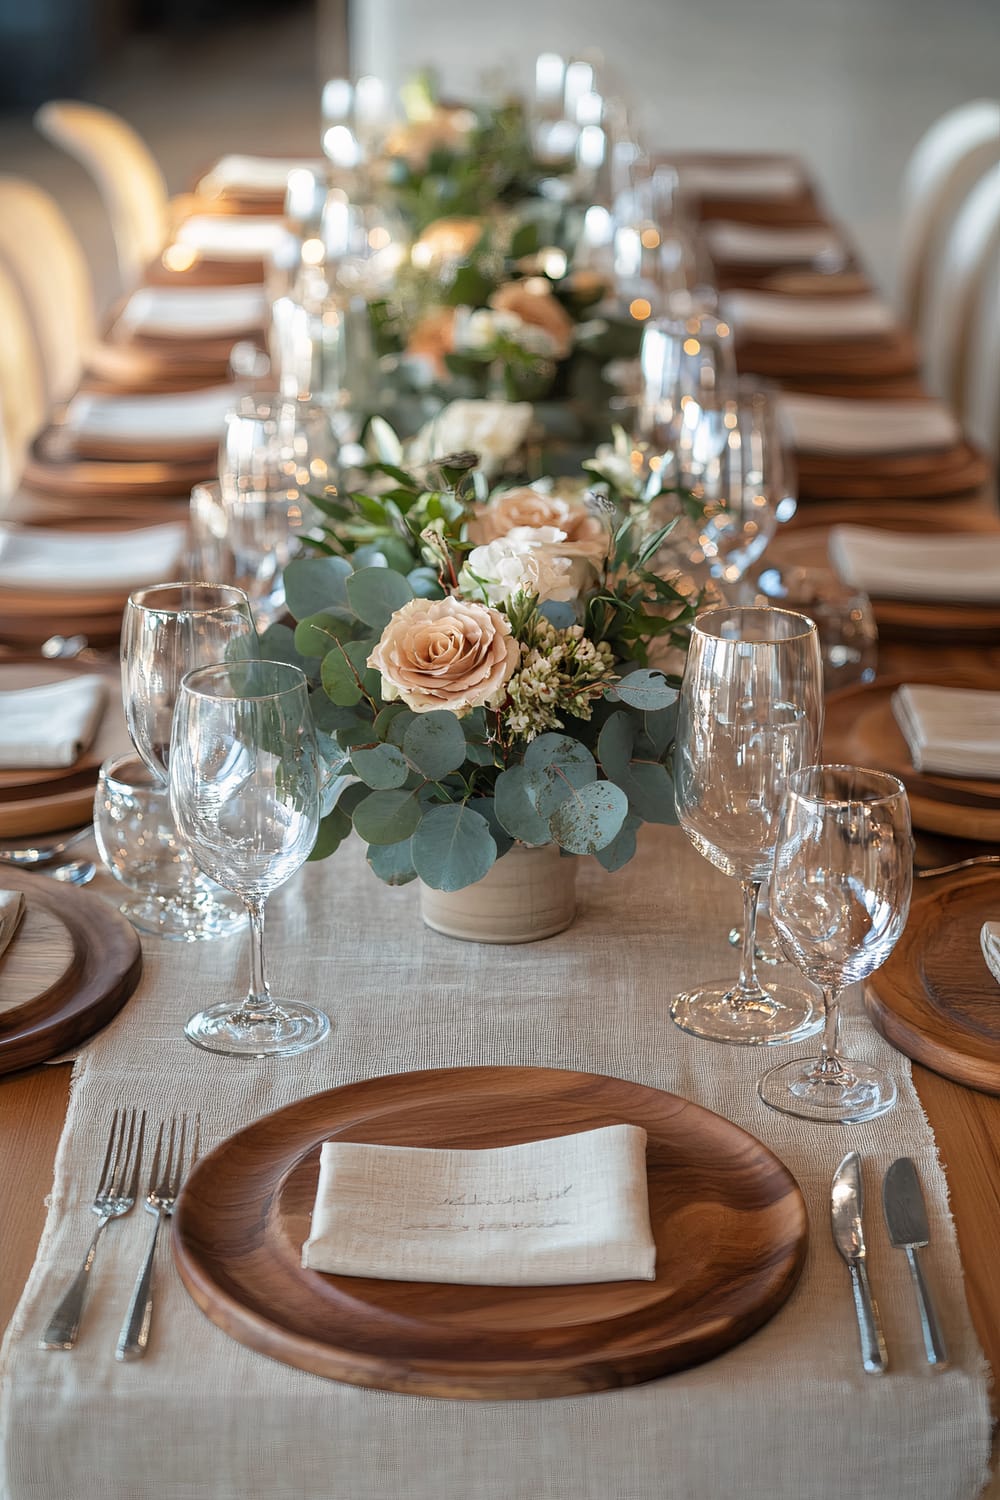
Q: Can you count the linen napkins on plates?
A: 15